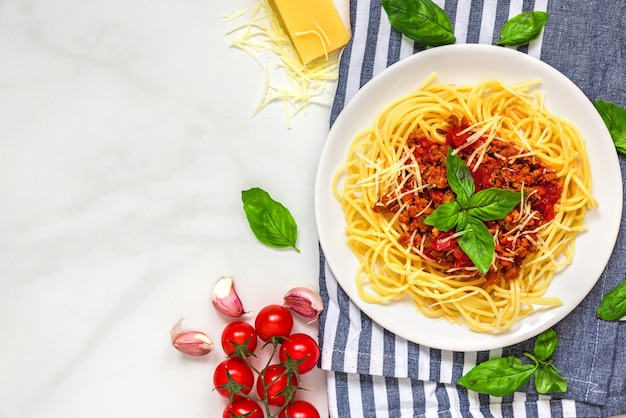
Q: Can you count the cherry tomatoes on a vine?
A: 7